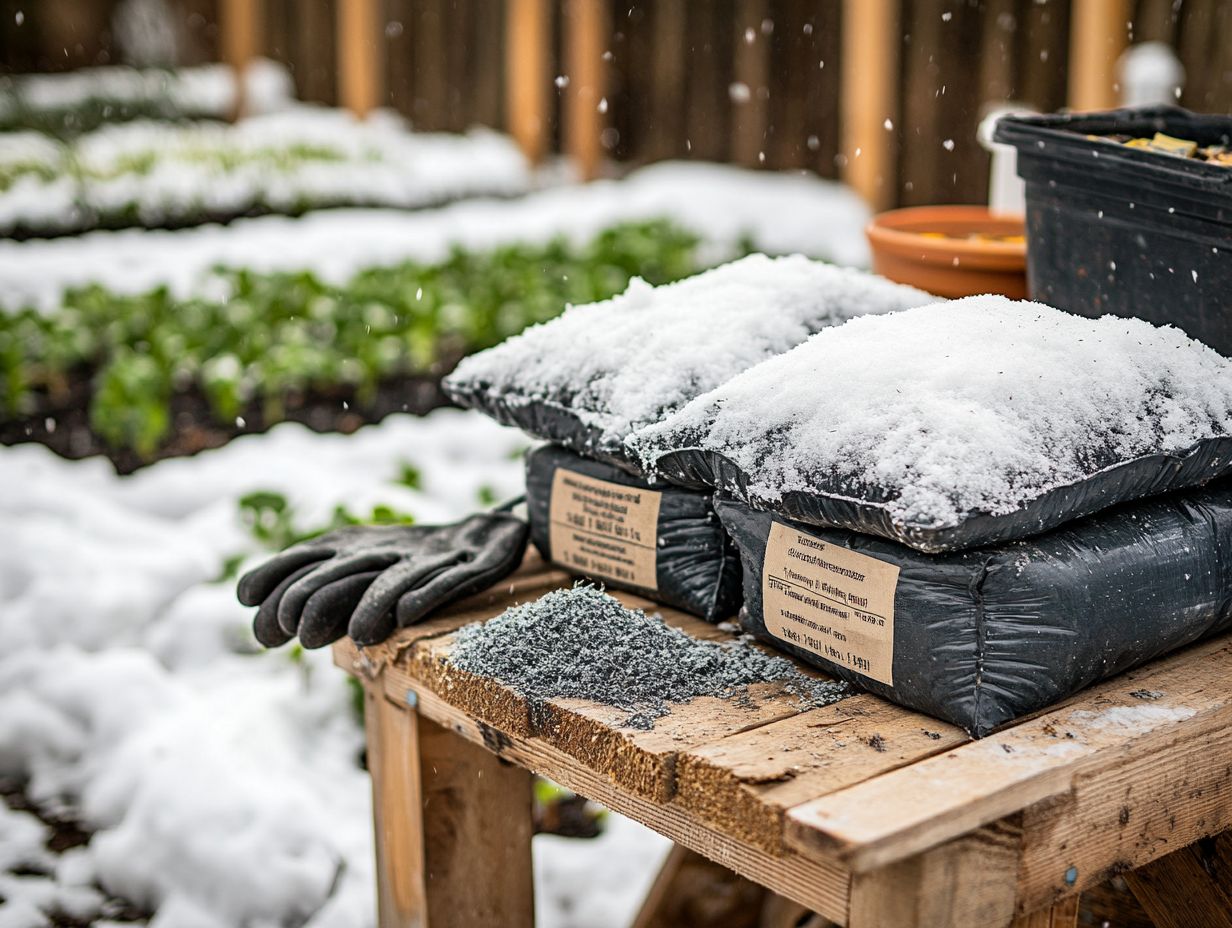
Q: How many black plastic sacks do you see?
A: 4